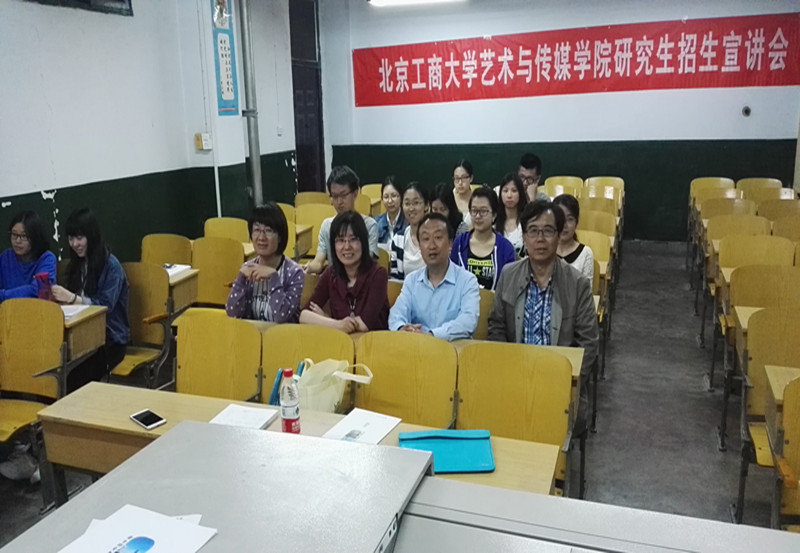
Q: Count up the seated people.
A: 15